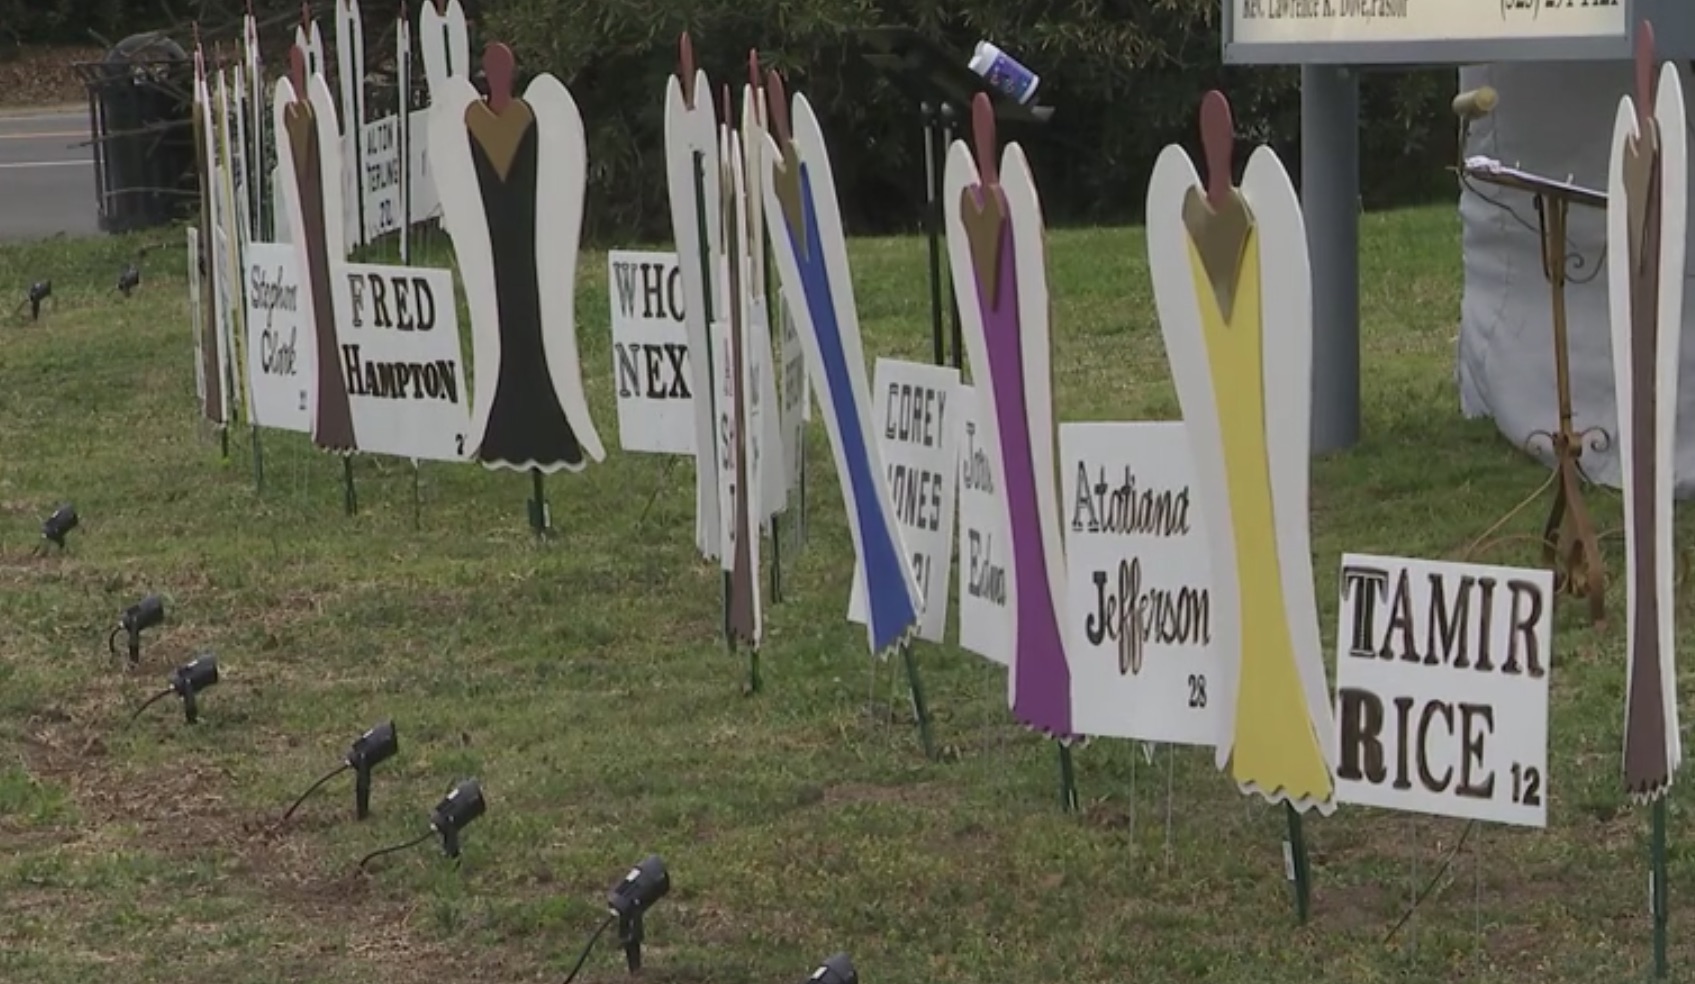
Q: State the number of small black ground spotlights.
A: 9